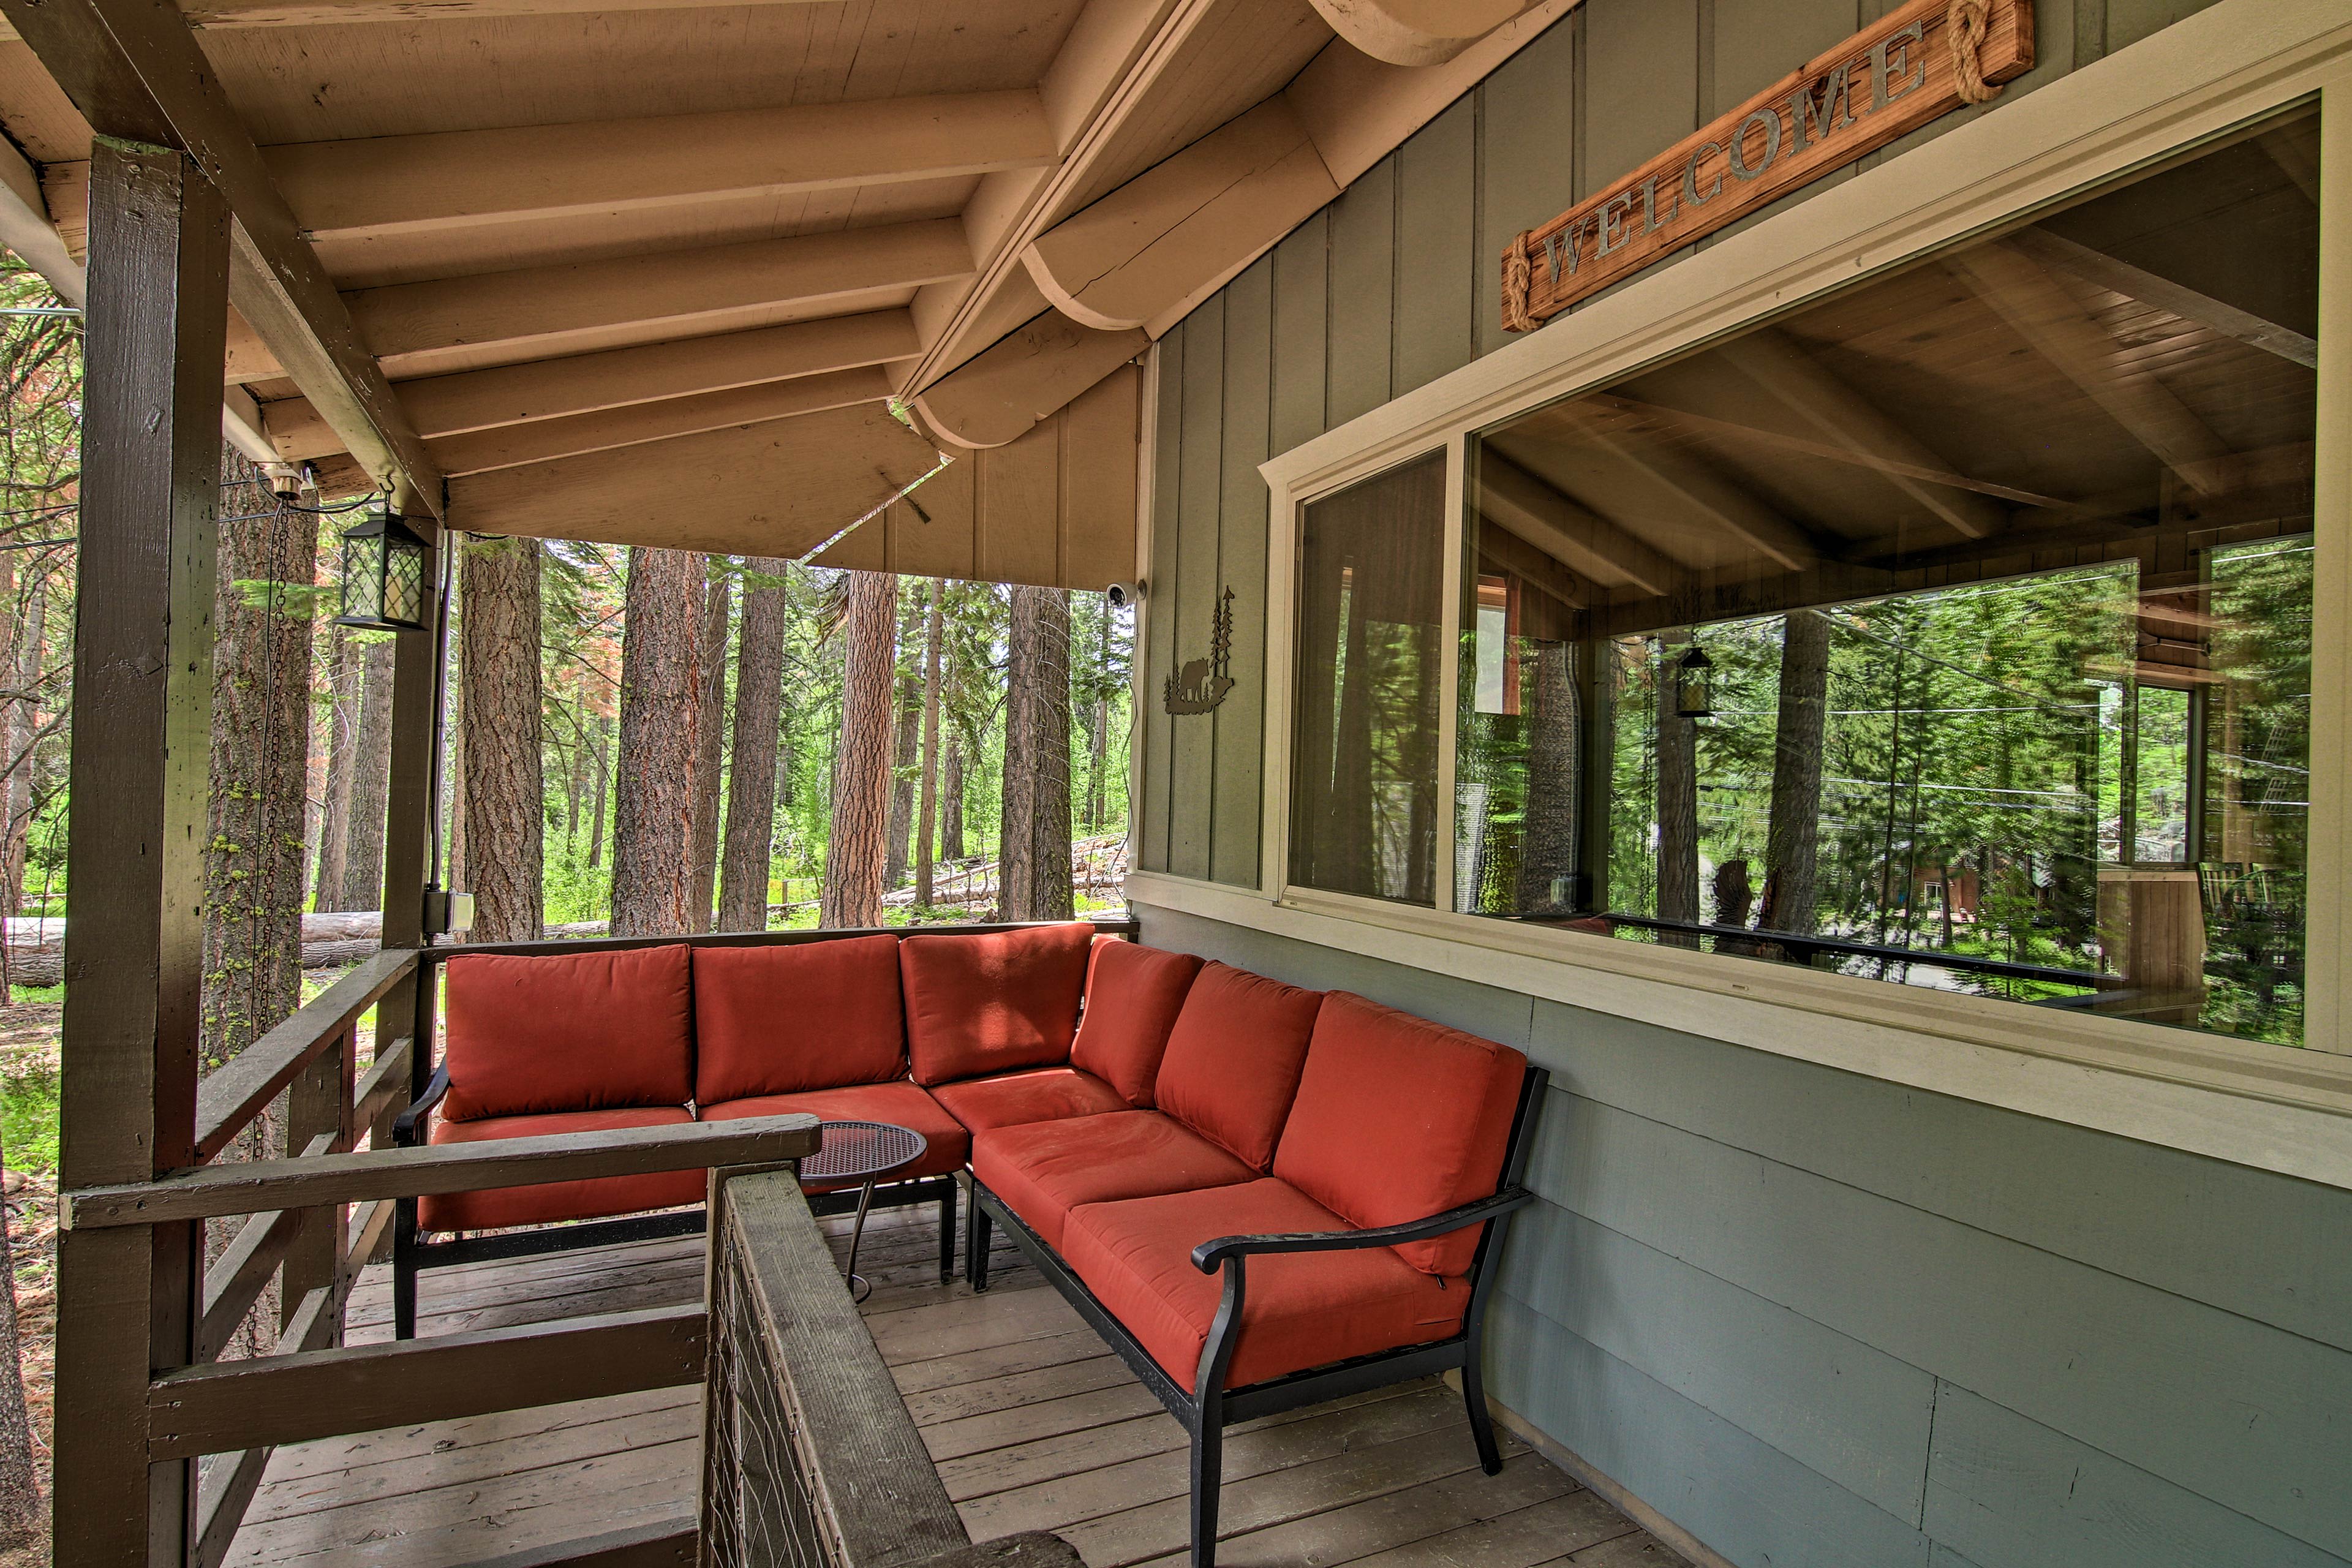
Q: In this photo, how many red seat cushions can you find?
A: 5